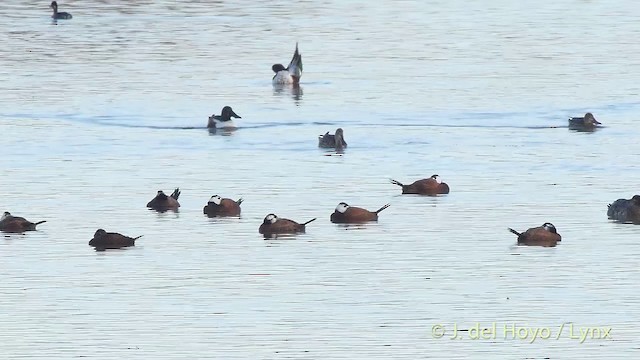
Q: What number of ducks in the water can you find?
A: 14